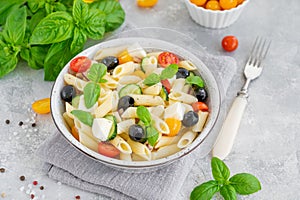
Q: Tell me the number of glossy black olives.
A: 7